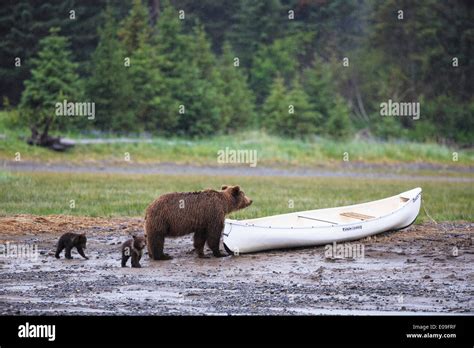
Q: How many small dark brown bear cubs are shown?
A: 2